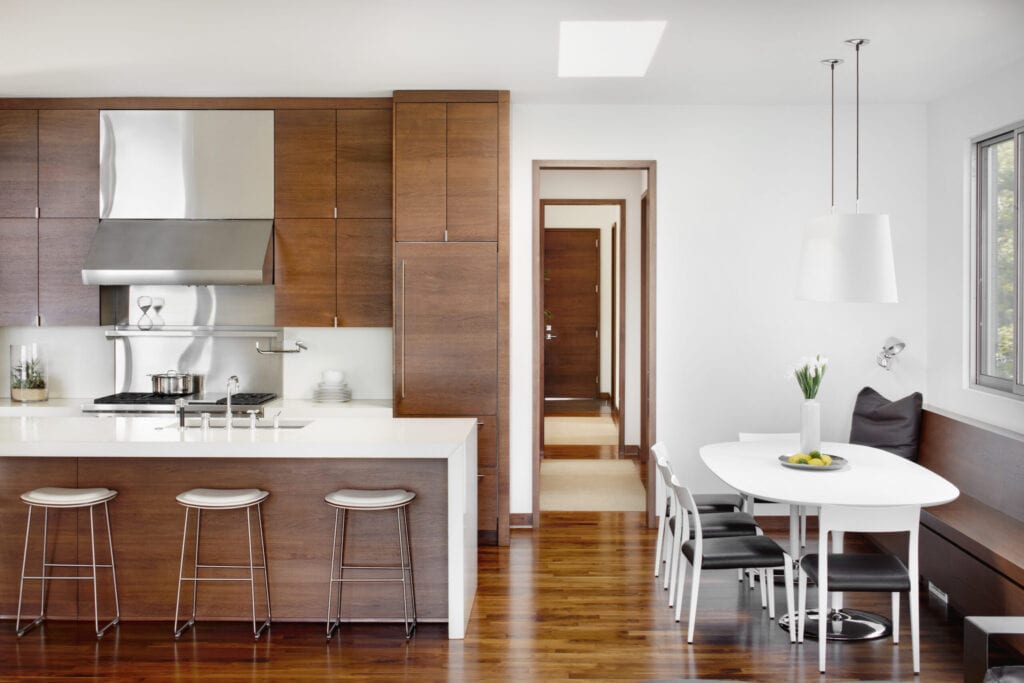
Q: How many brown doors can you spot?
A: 1